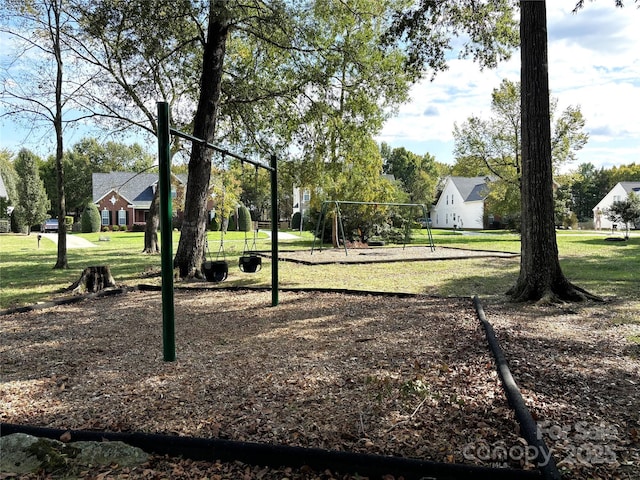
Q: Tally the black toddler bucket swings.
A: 2